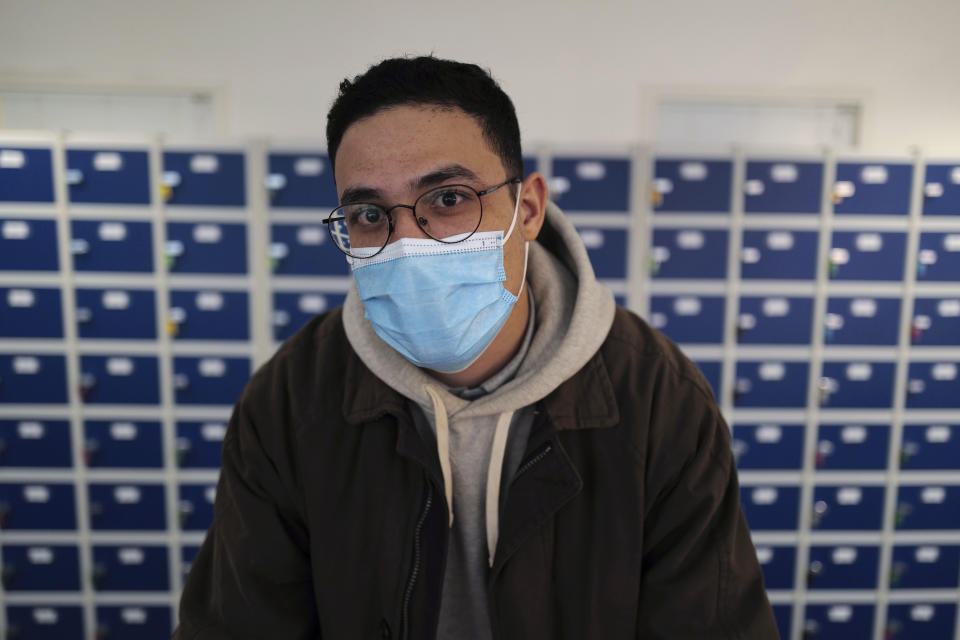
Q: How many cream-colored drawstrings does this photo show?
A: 2